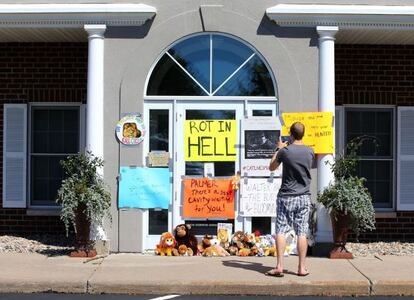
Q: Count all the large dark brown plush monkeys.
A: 1